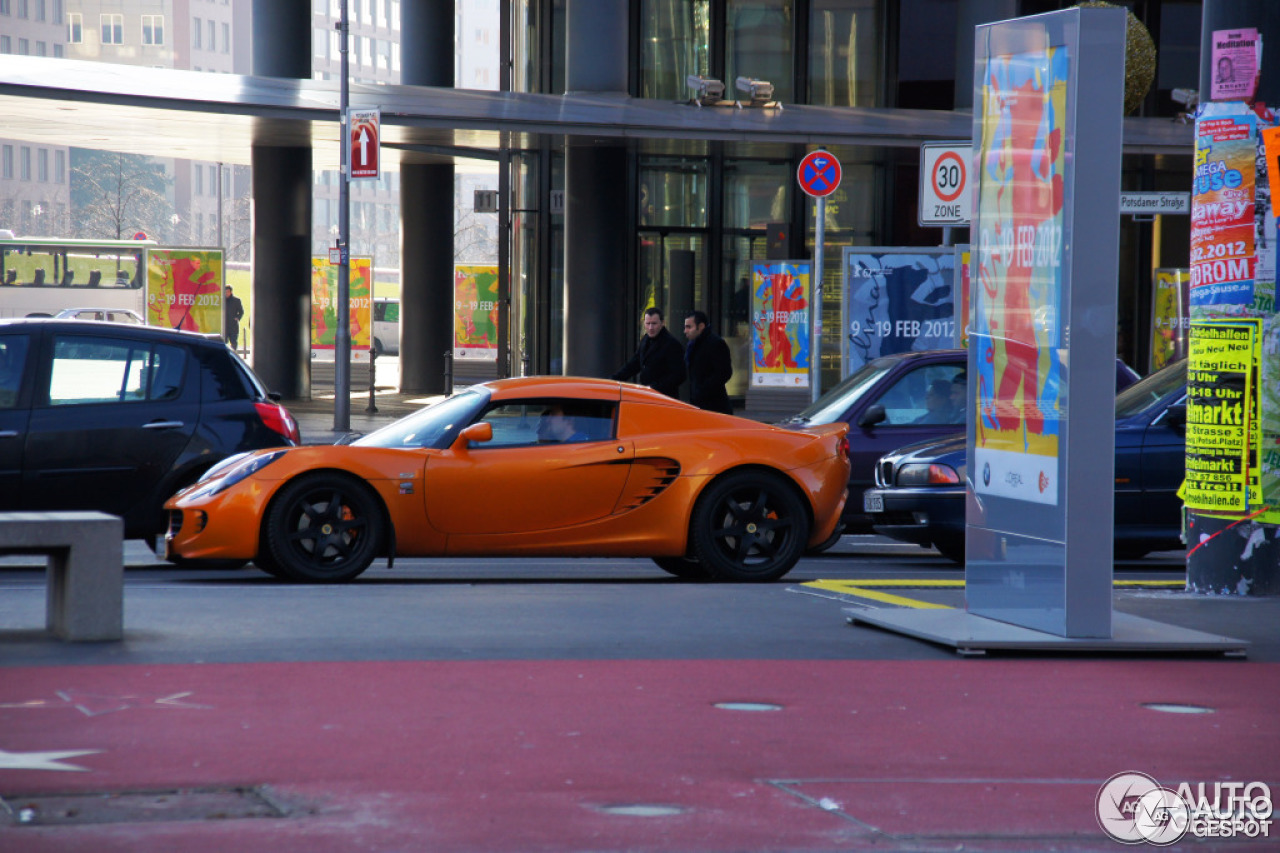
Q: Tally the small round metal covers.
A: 3